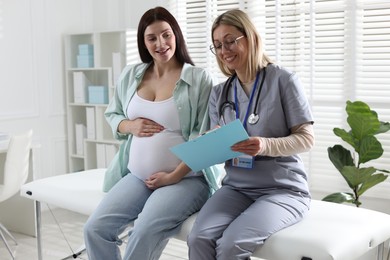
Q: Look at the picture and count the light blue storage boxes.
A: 3